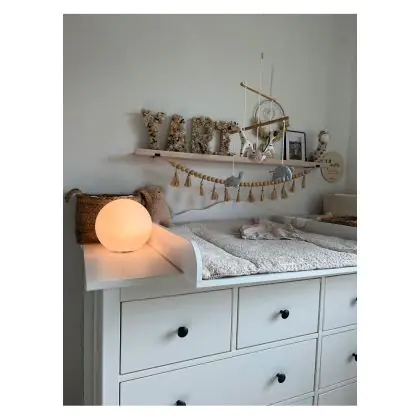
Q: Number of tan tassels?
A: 12